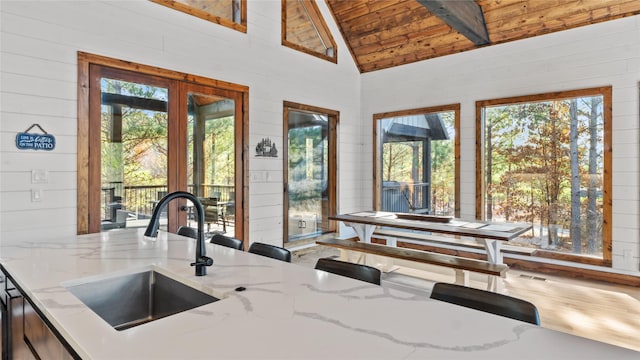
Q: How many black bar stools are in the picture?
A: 5